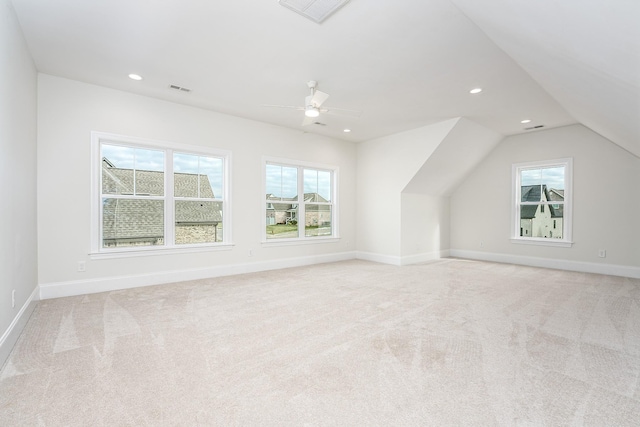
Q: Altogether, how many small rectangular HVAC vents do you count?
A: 3